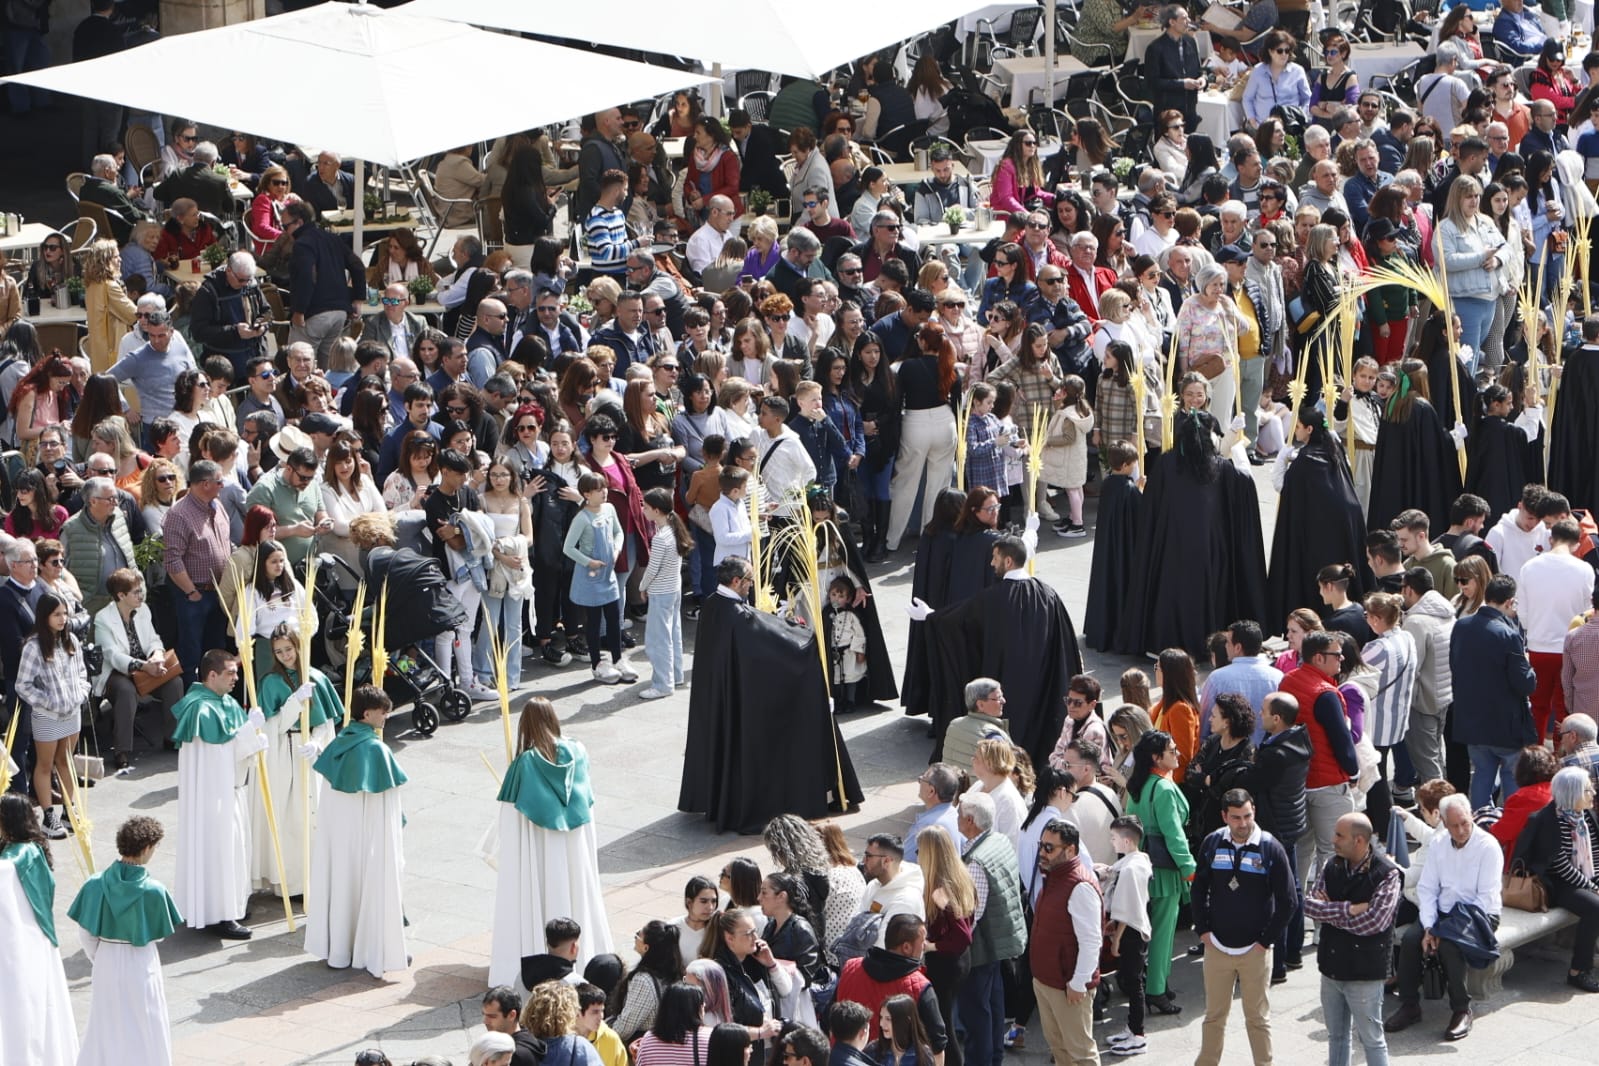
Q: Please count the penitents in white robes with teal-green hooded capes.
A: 6